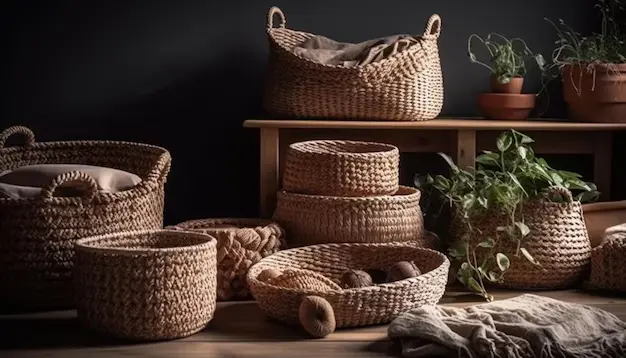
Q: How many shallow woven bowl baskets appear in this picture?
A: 1